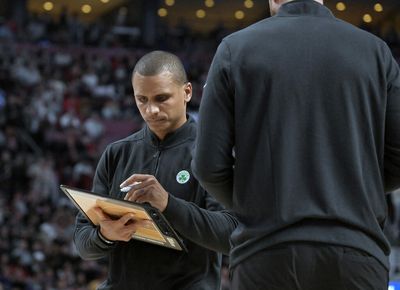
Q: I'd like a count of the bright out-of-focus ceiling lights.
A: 12